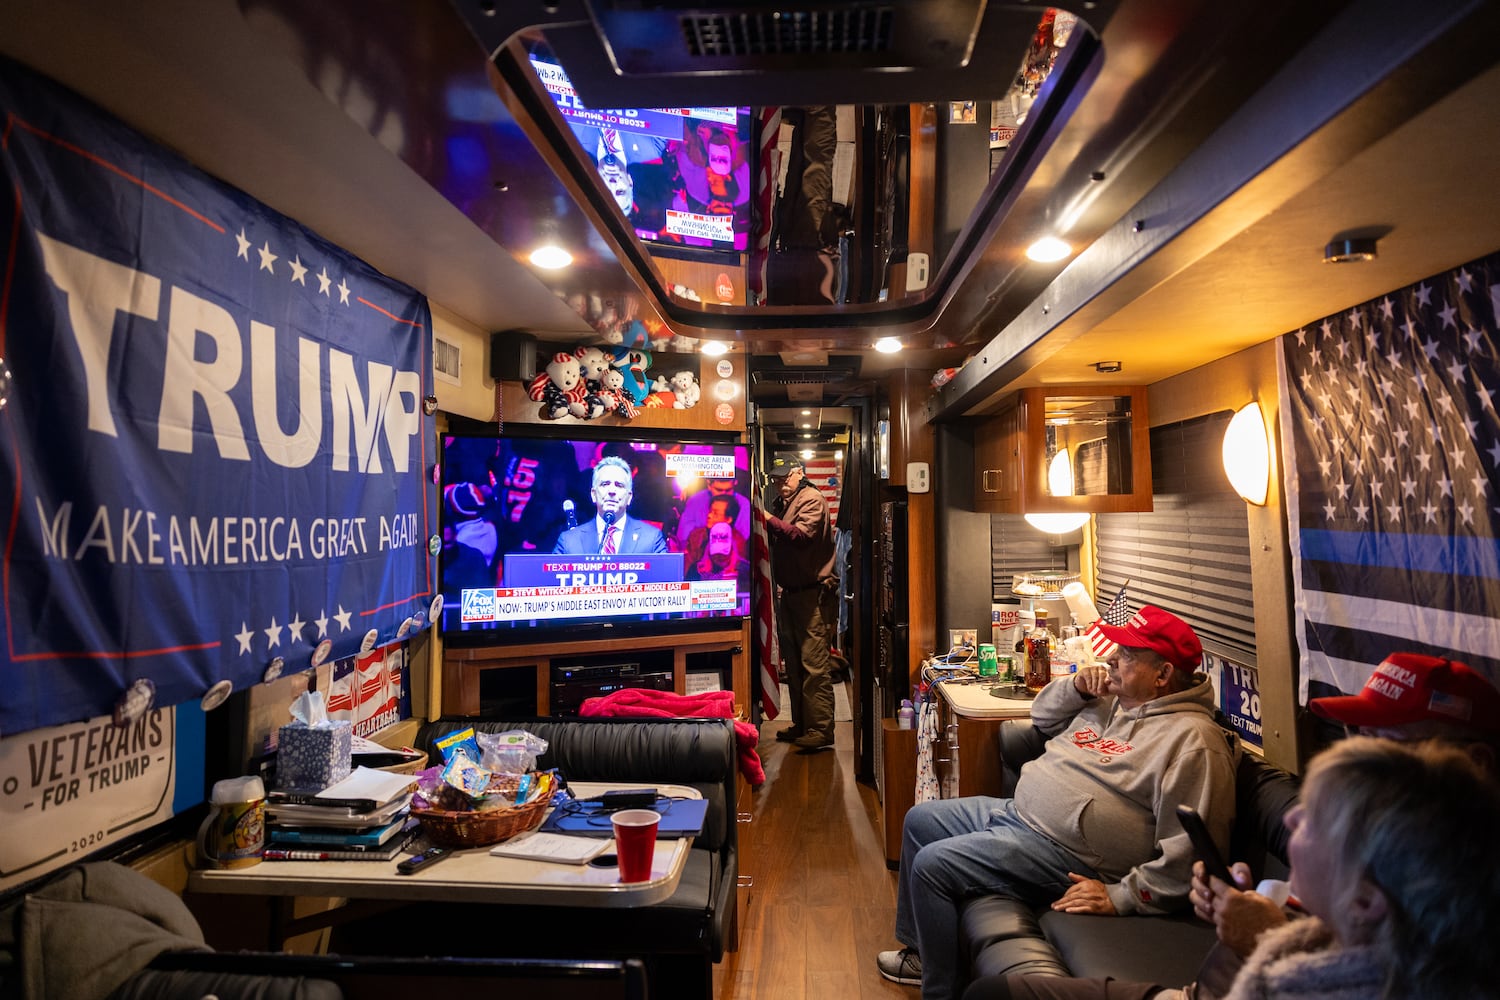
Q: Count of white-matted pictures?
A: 0